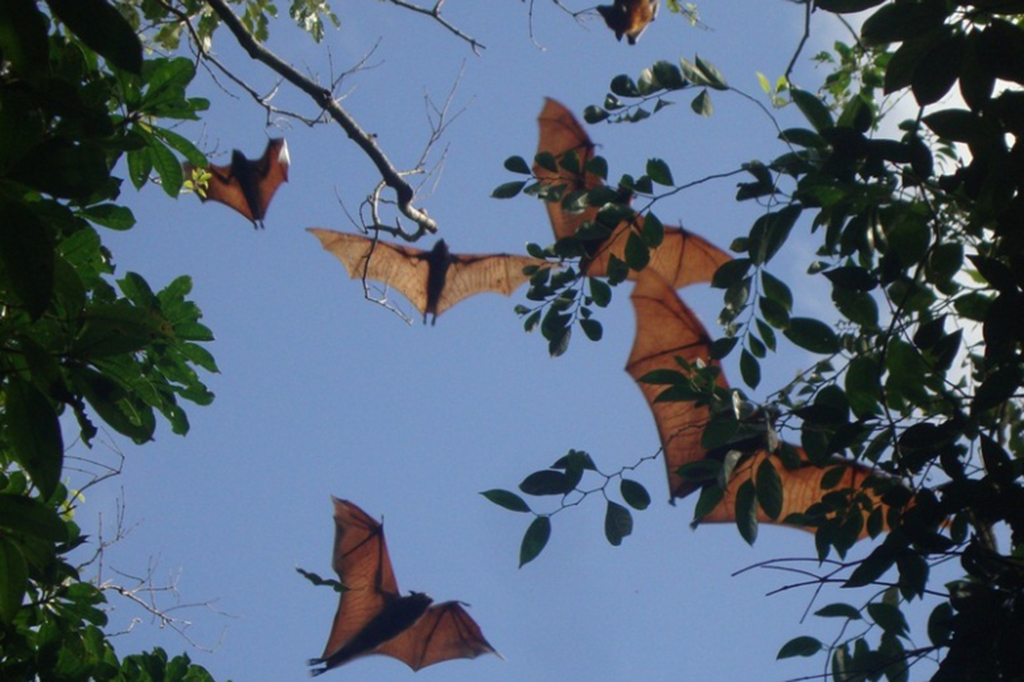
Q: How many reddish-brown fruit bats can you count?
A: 6